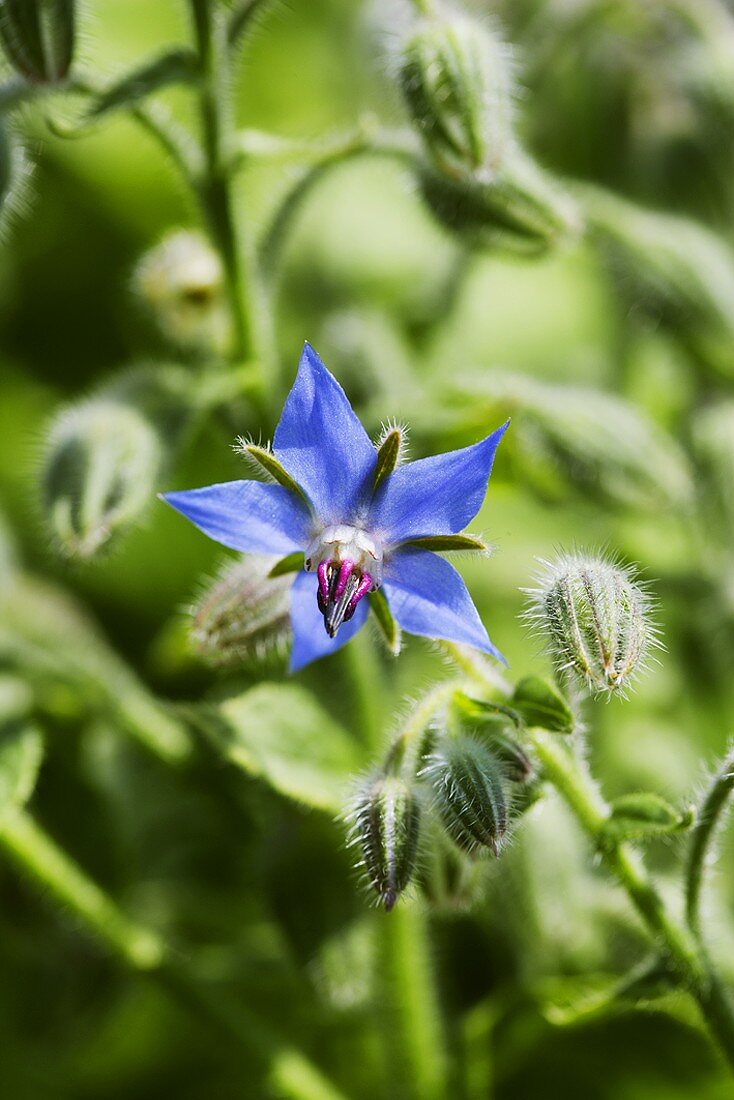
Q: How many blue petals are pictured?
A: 5